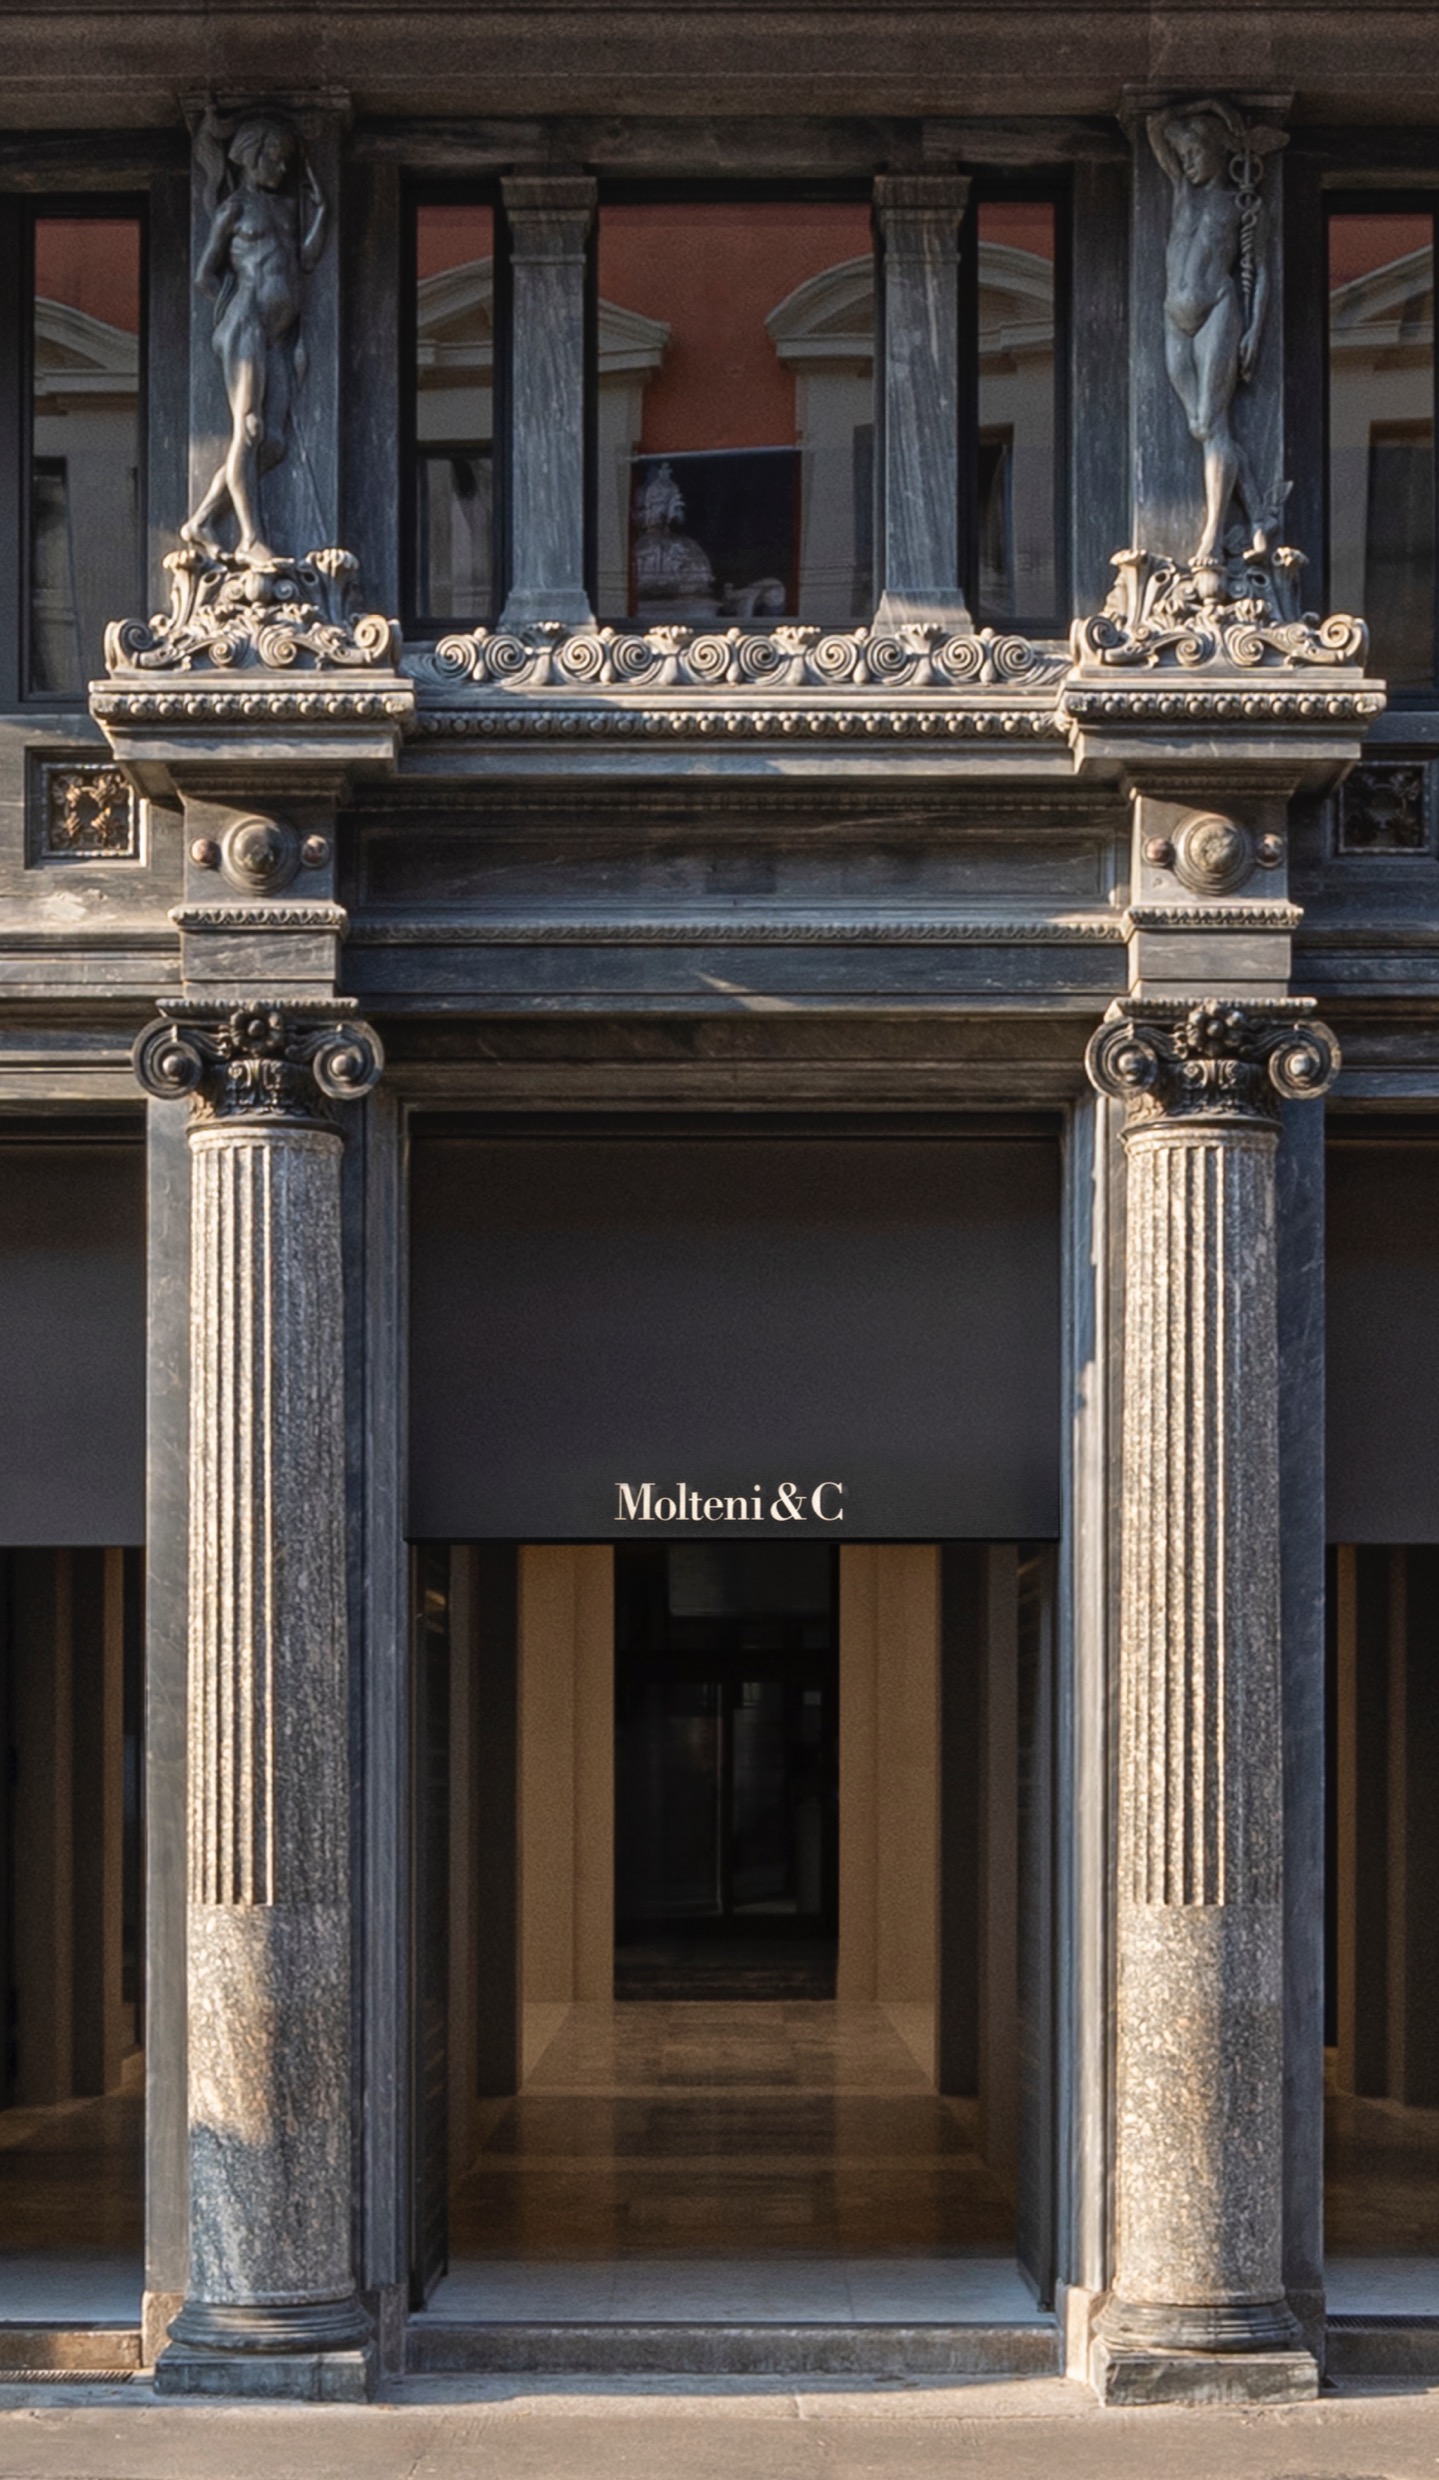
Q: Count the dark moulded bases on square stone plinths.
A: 2